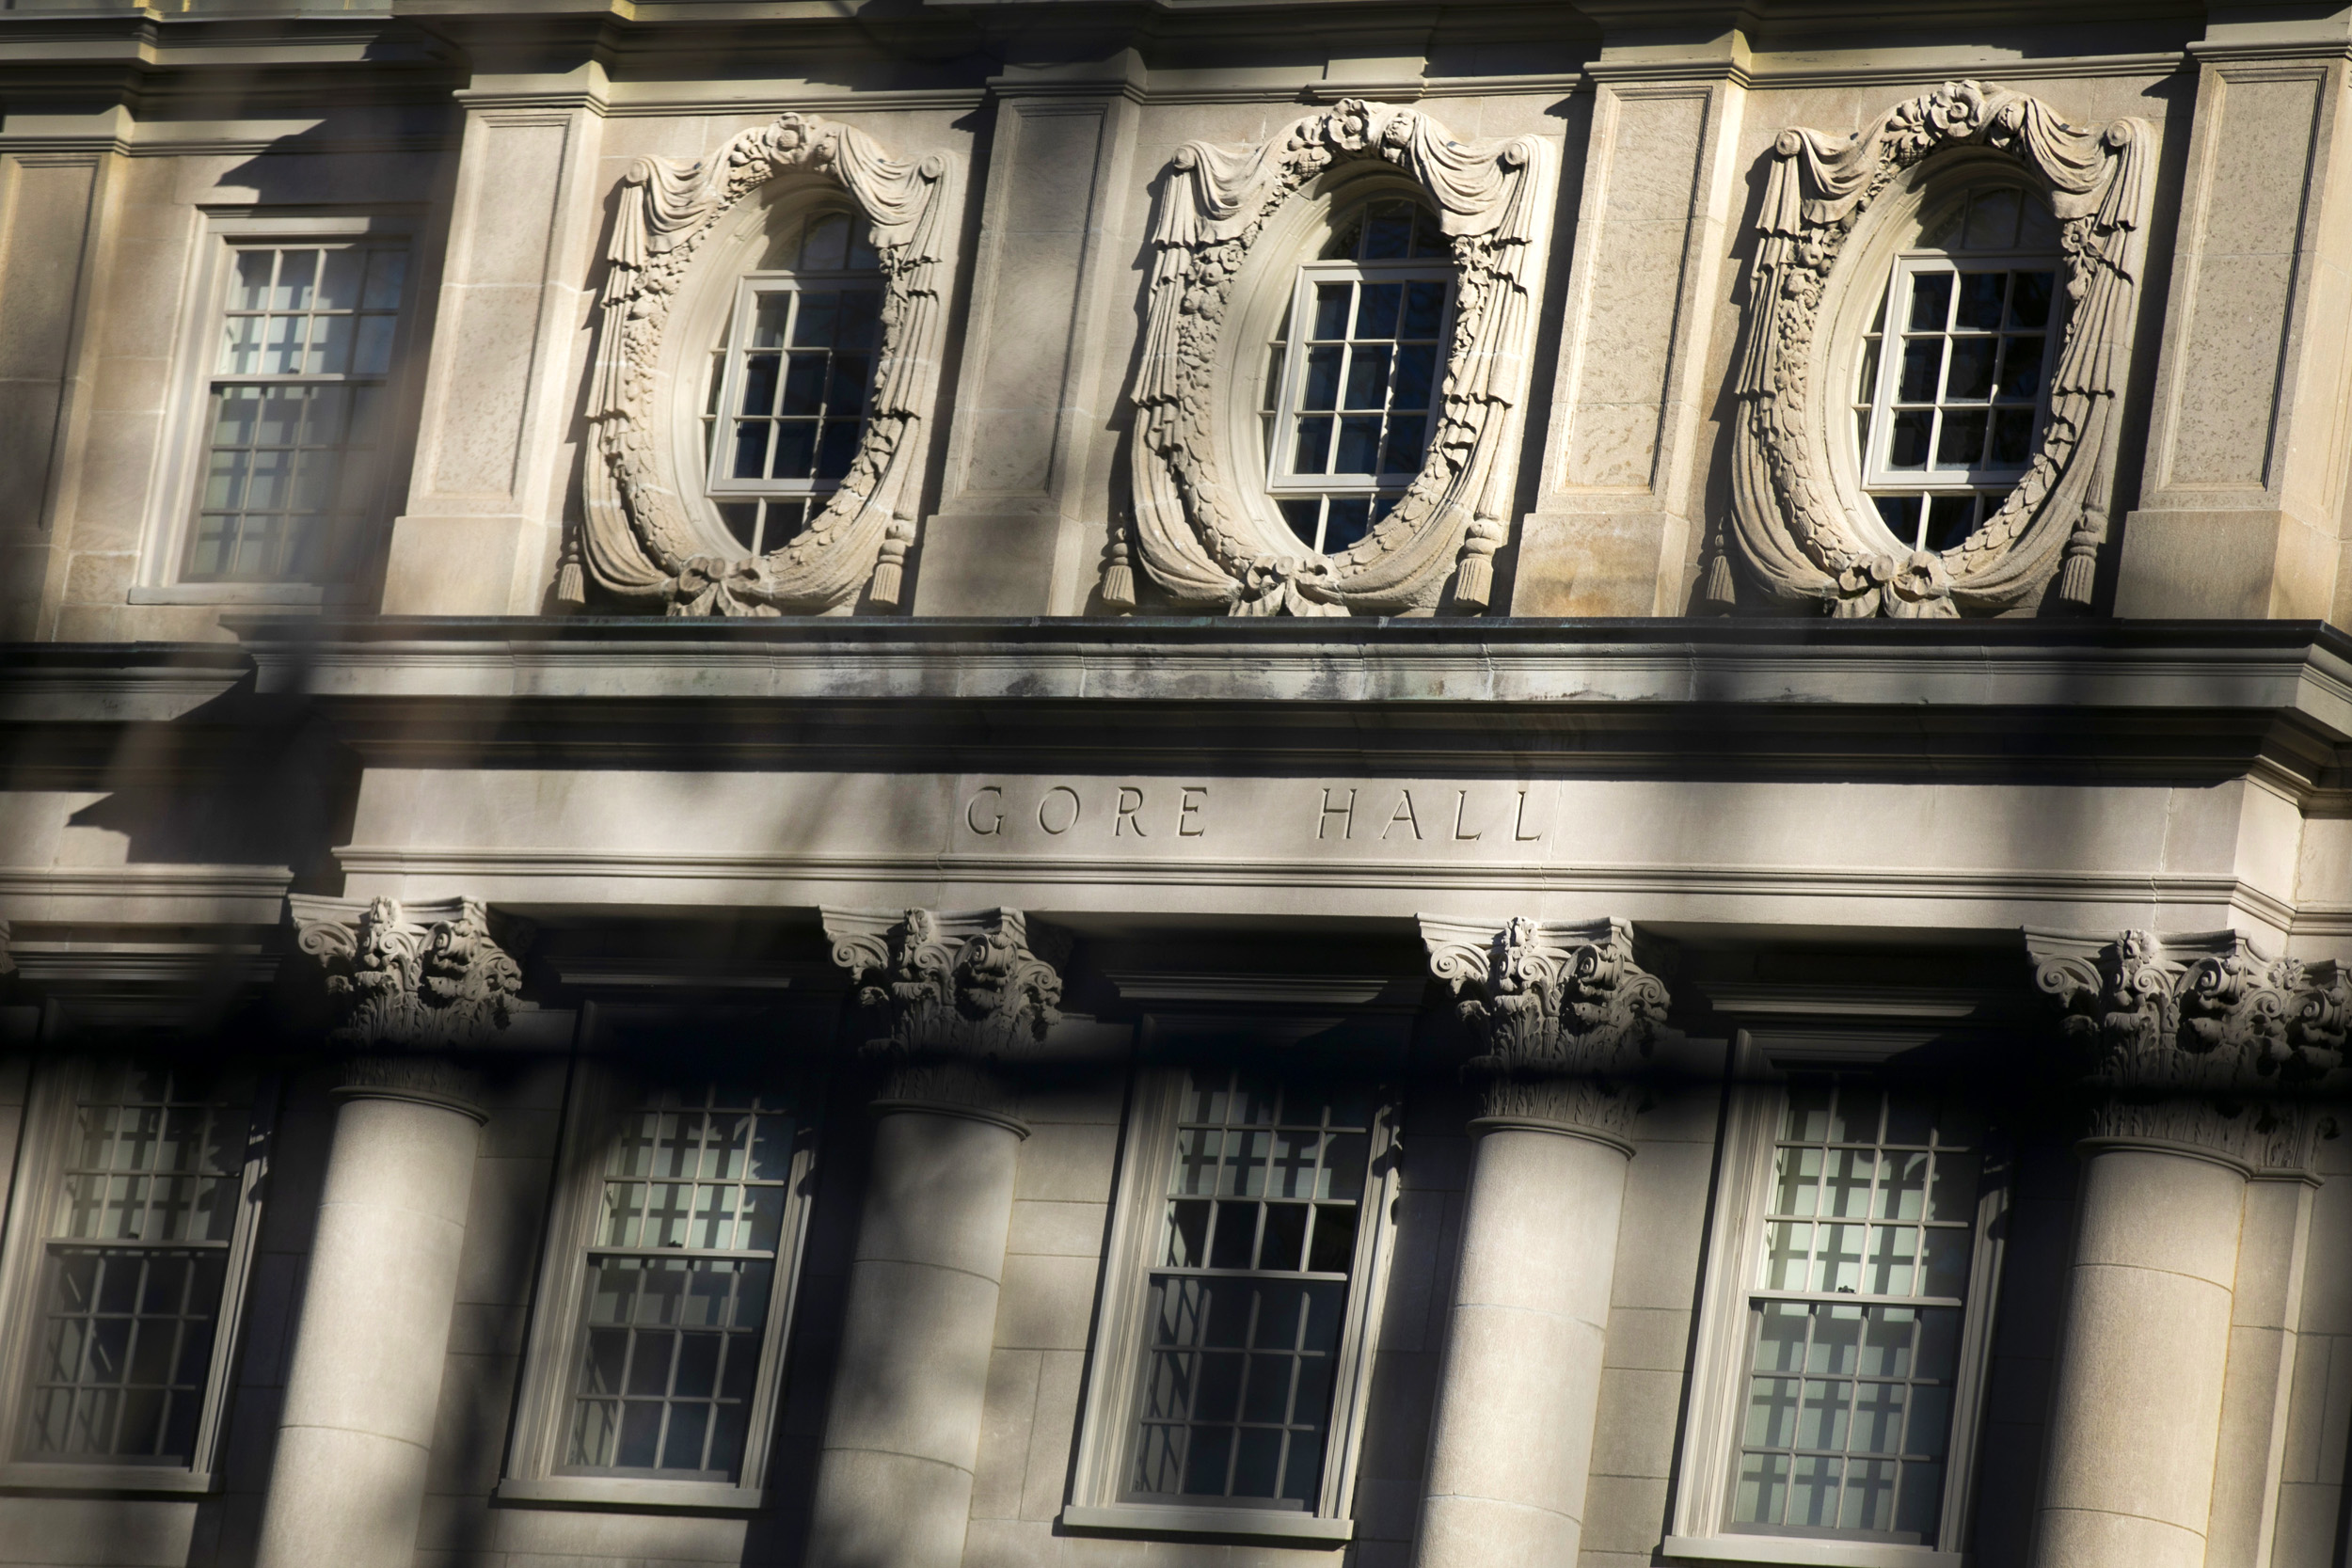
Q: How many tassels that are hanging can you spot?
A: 6